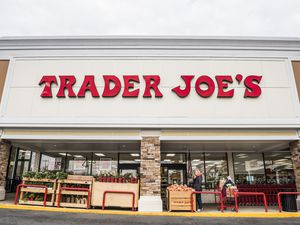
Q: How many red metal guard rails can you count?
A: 6